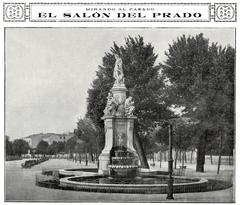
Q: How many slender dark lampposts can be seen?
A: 1